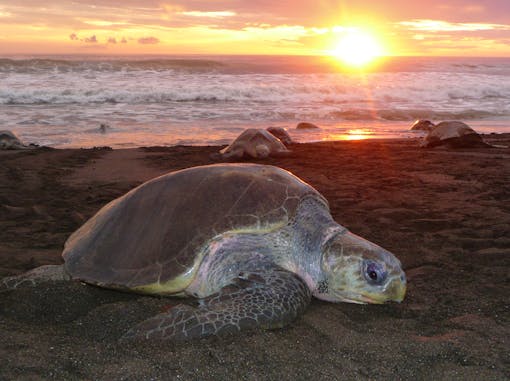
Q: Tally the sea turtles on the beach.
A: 7